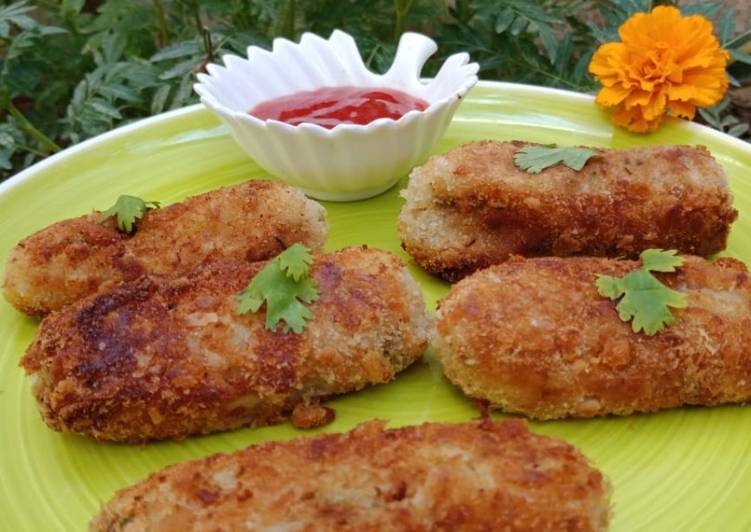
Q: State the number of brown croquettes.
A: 5